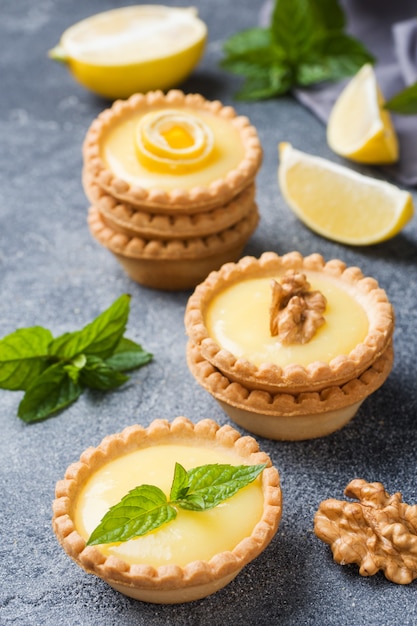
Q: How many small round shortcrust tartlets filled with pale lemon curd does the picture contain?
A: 3